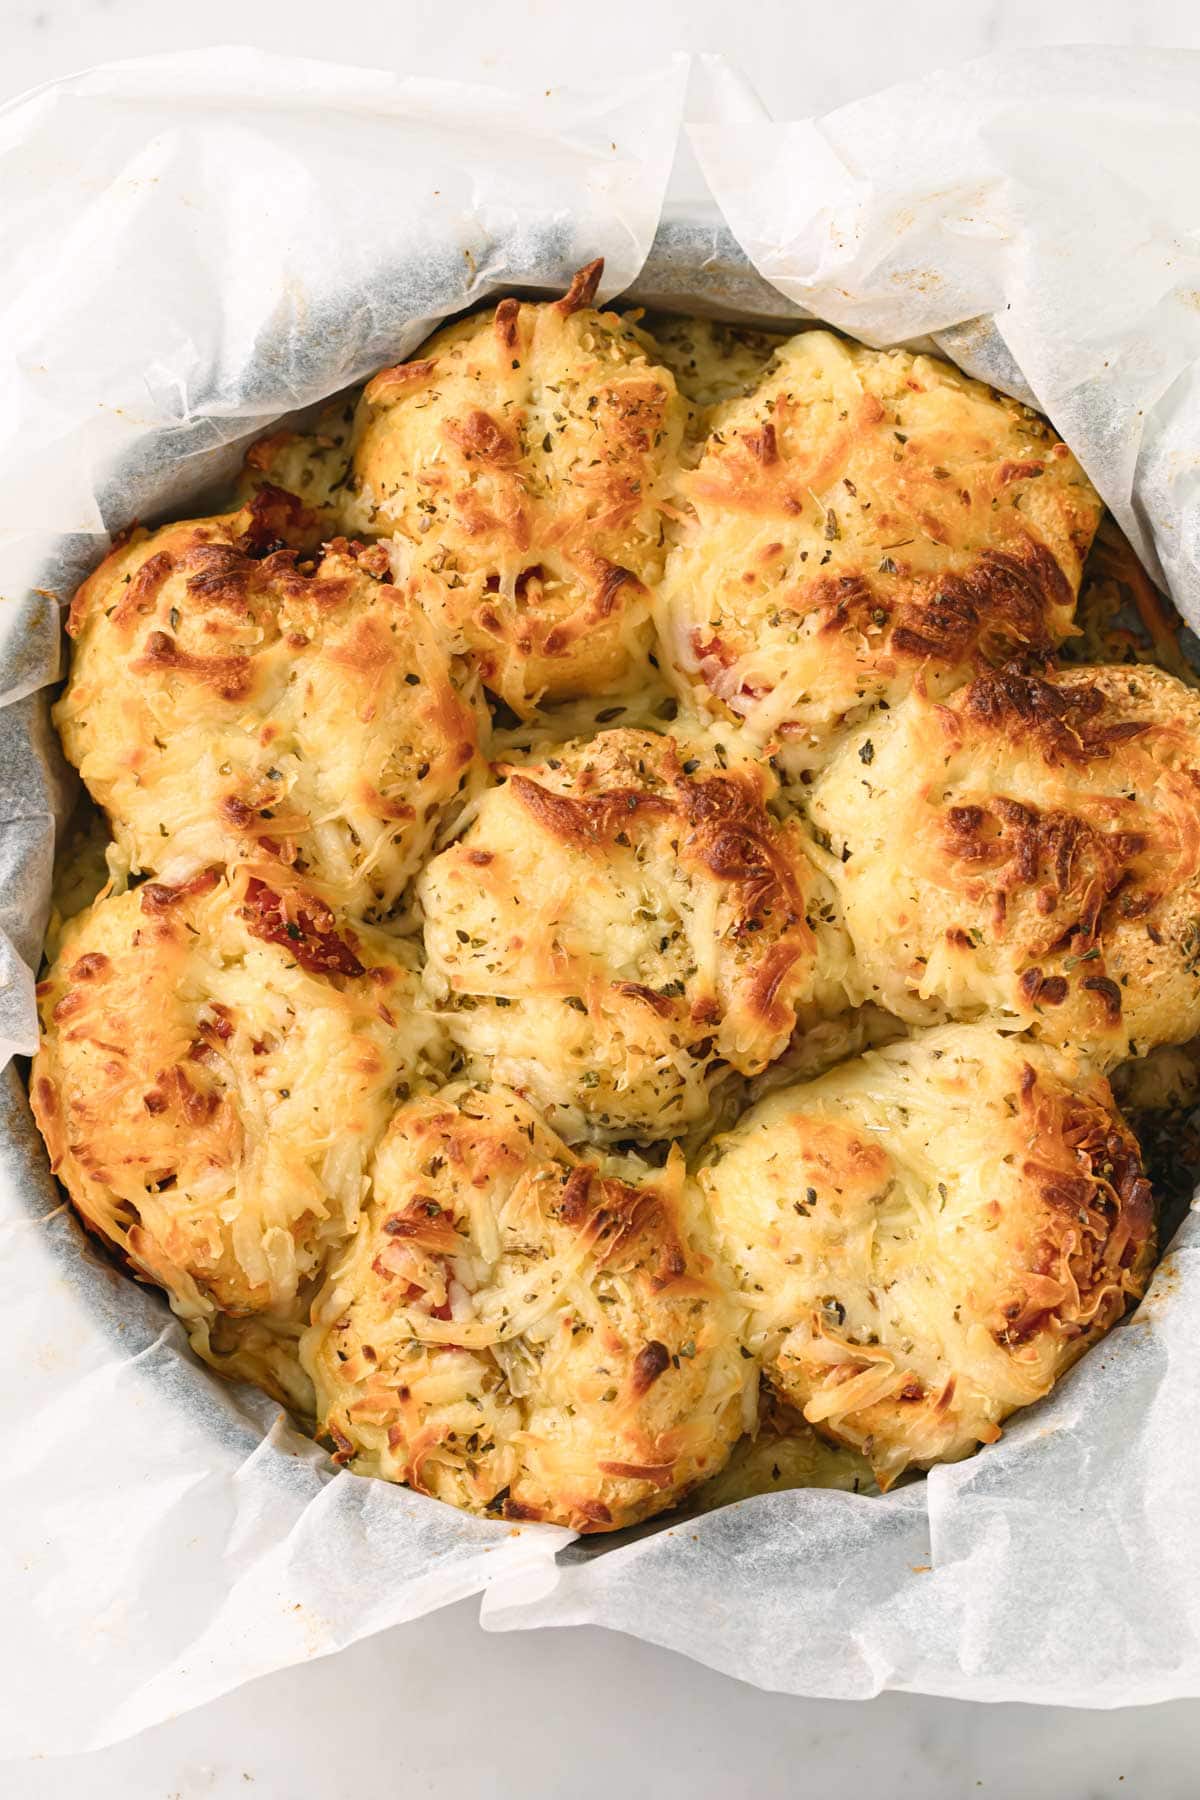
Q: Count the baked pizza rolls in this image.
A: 8